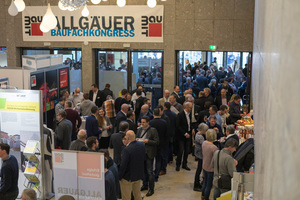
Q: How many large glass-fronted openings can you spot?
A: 3